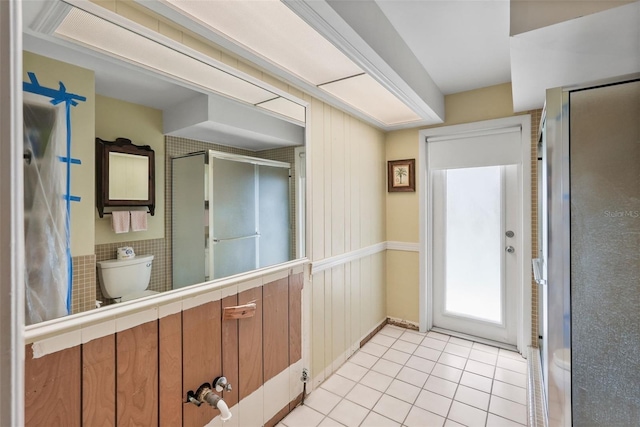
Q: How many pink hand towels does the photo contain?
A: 2